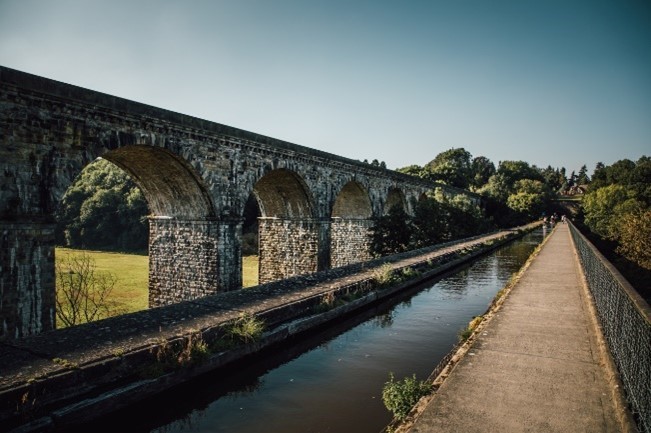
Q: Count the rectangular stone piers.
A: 4